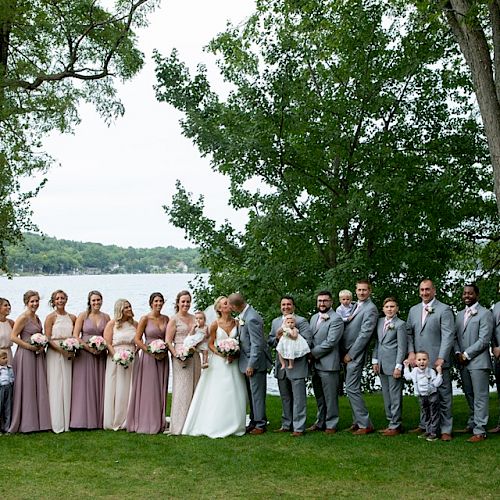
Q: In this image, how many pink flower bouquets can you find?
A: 7